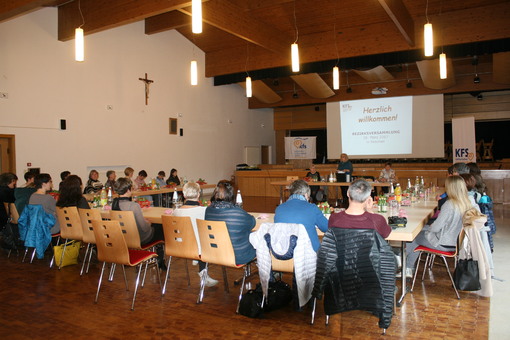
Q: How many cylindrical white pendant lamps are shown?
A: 8